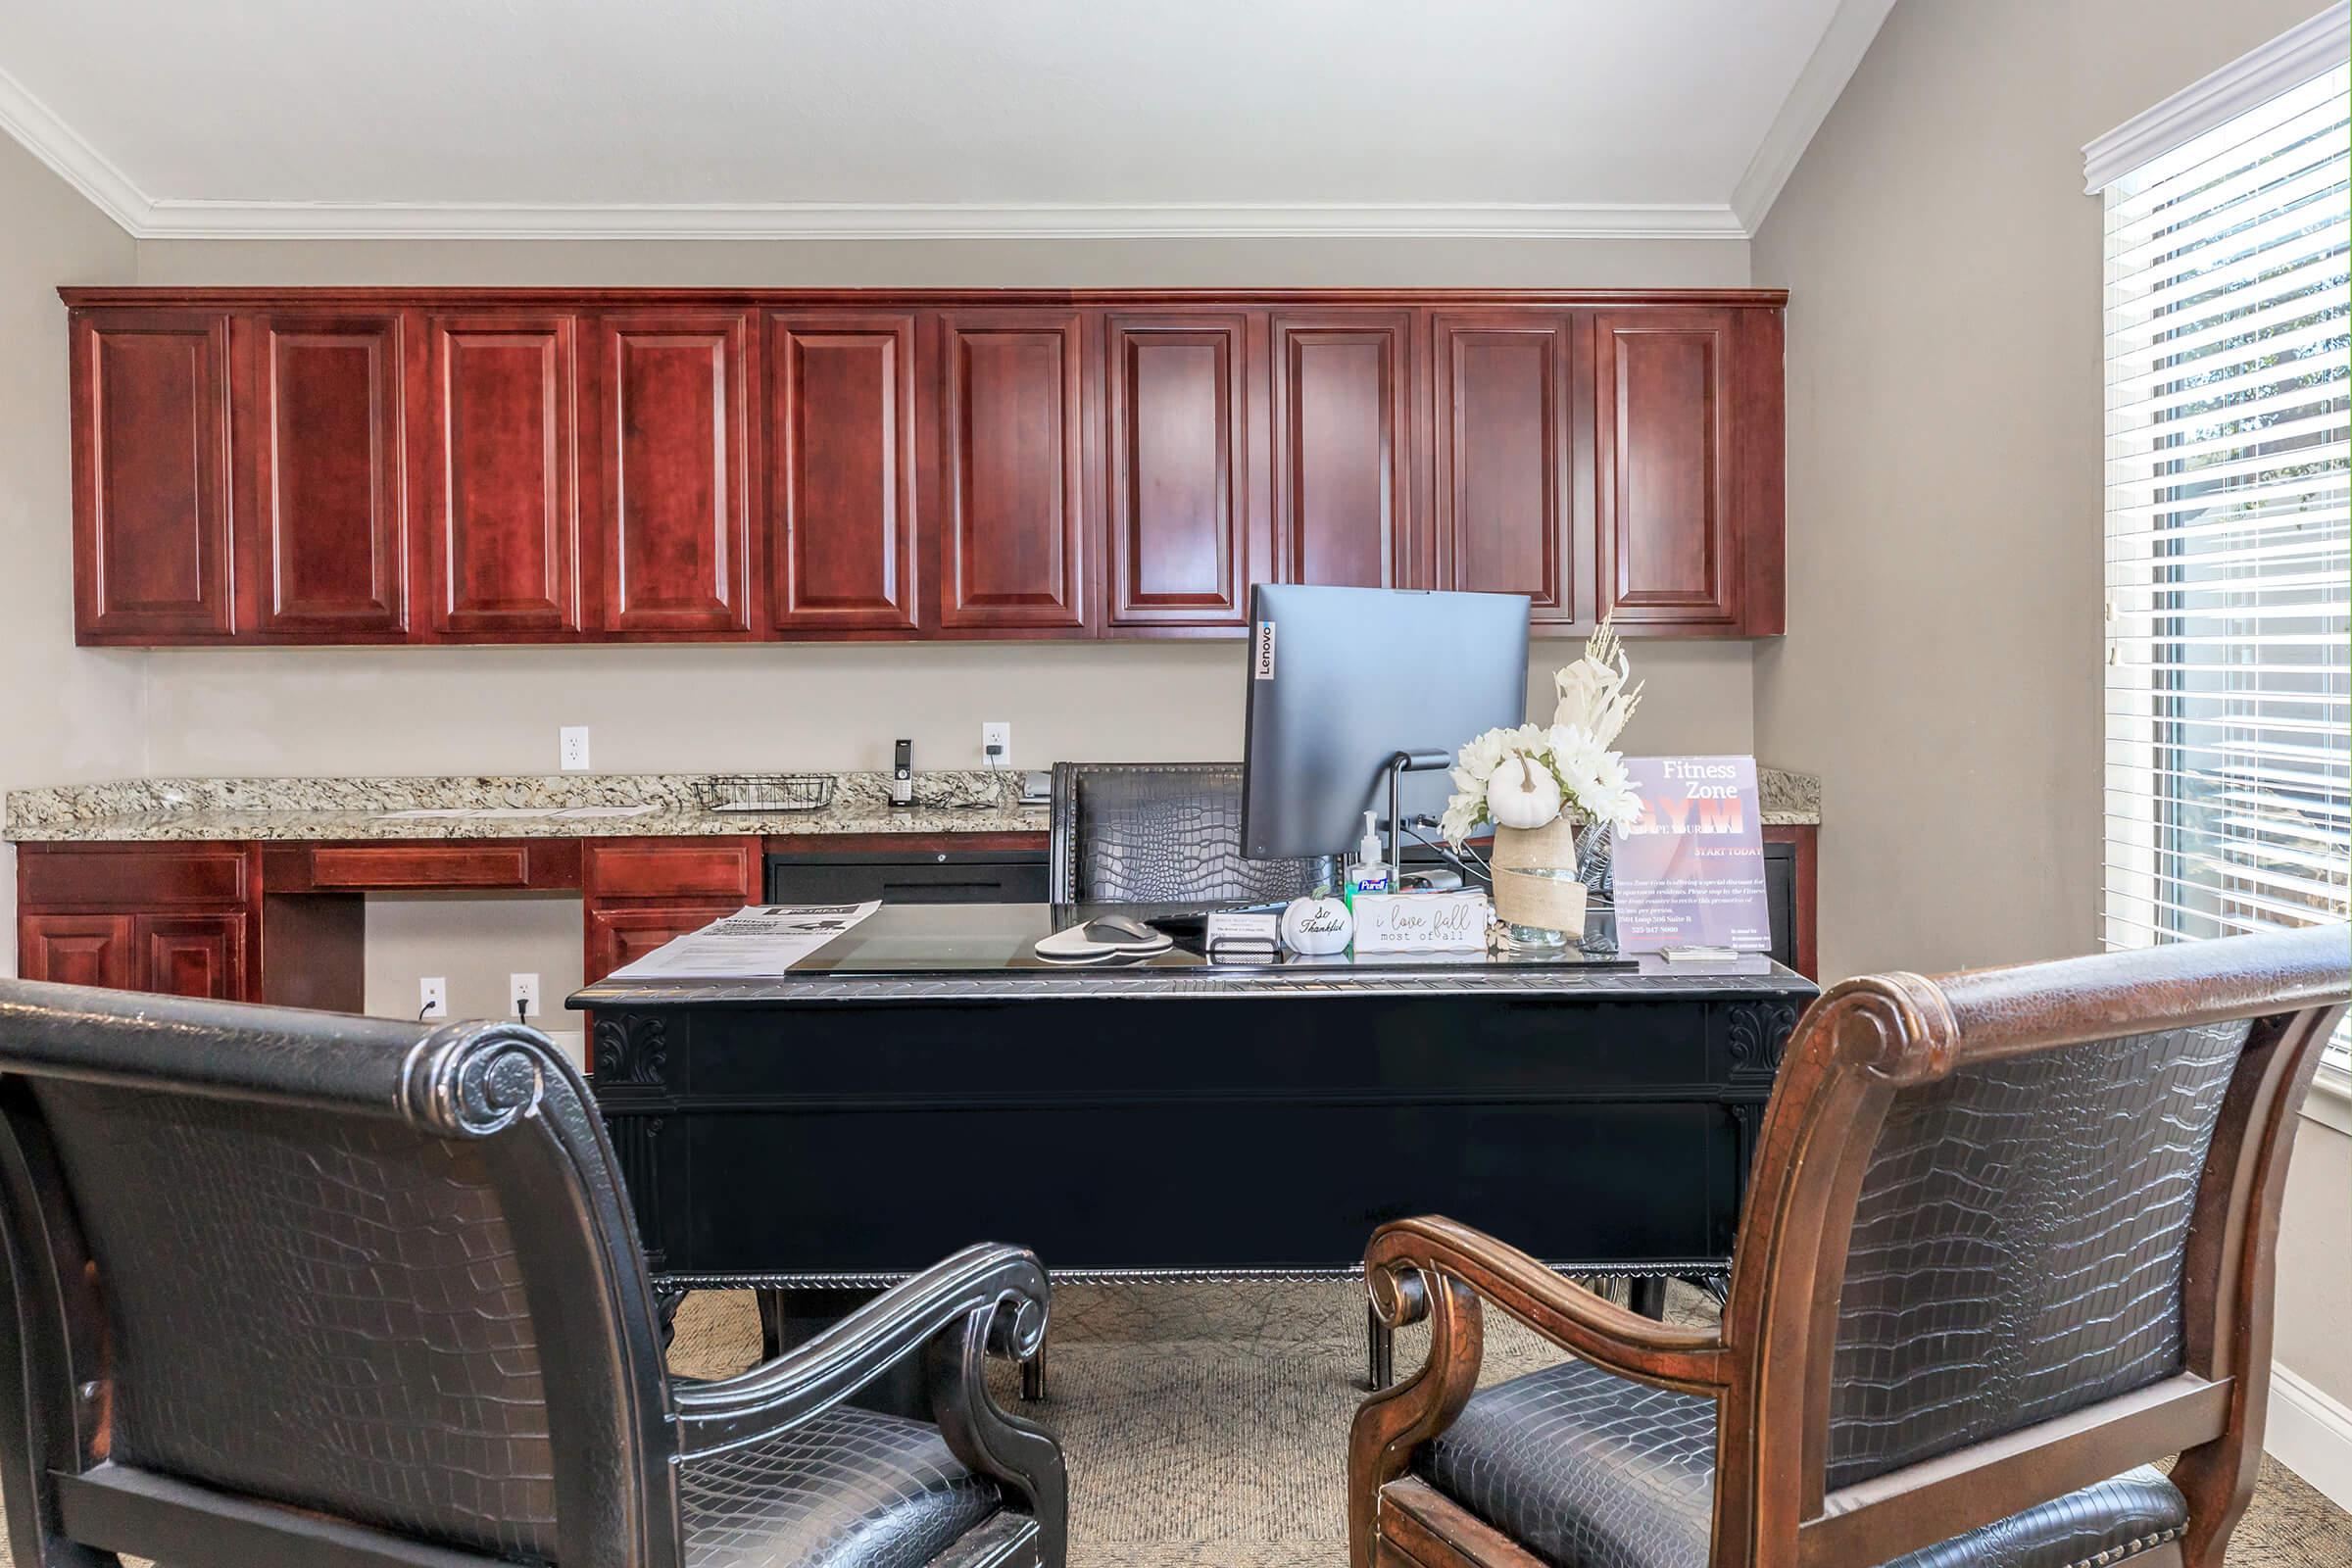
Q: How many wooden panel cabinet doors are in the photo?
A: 13